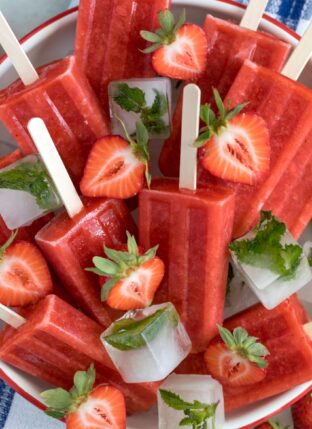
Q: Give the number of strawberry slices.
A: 7